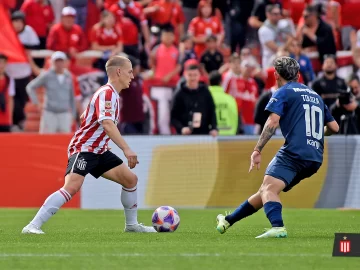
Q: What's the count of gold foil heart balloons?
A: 0